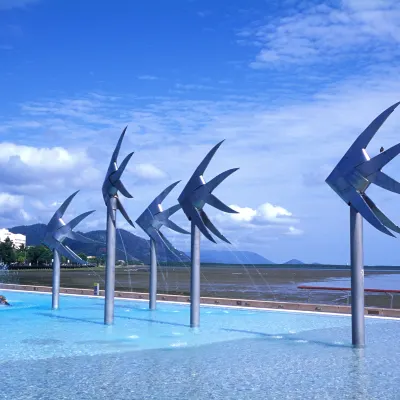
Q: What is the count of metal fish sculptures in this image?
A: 5